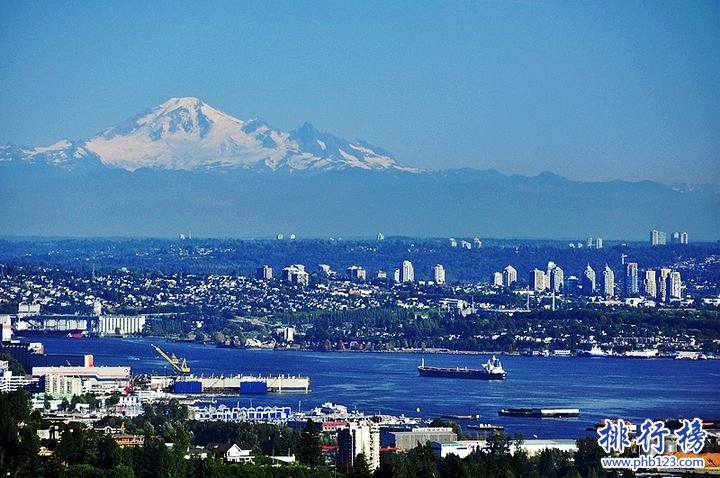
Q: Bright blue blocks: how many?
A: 2